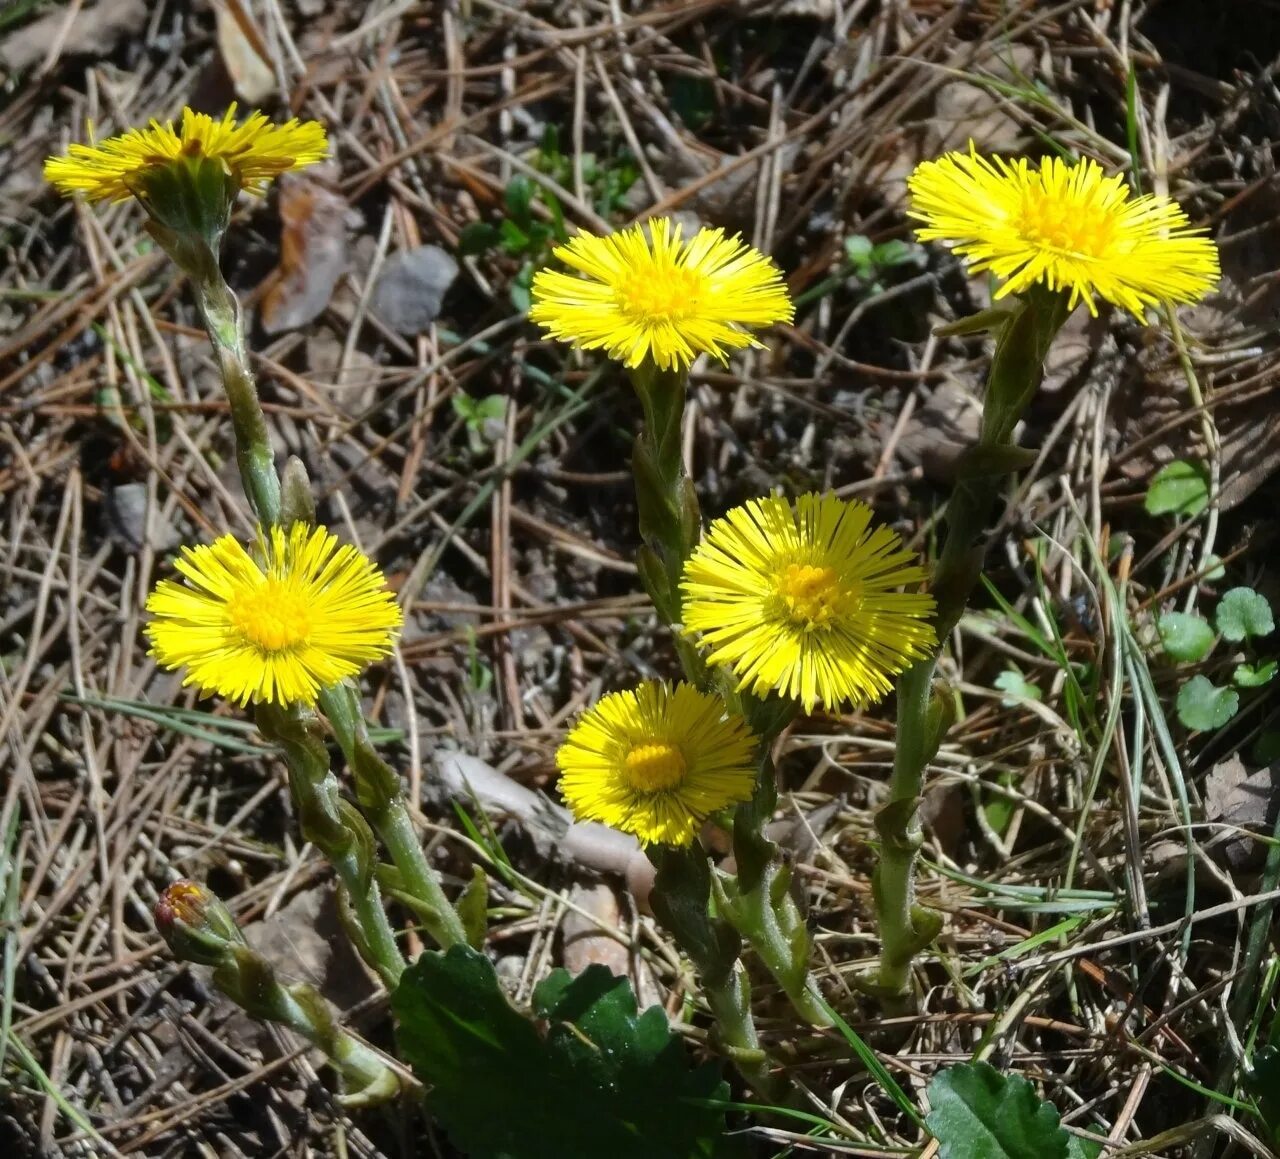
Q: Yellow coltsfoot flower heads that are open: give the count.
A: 6